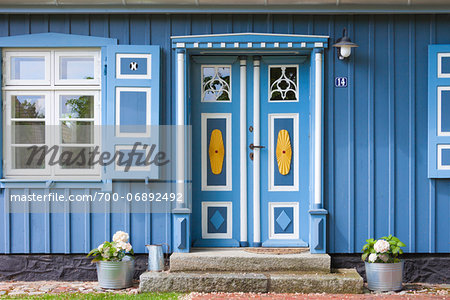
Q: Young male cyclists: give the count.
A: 0